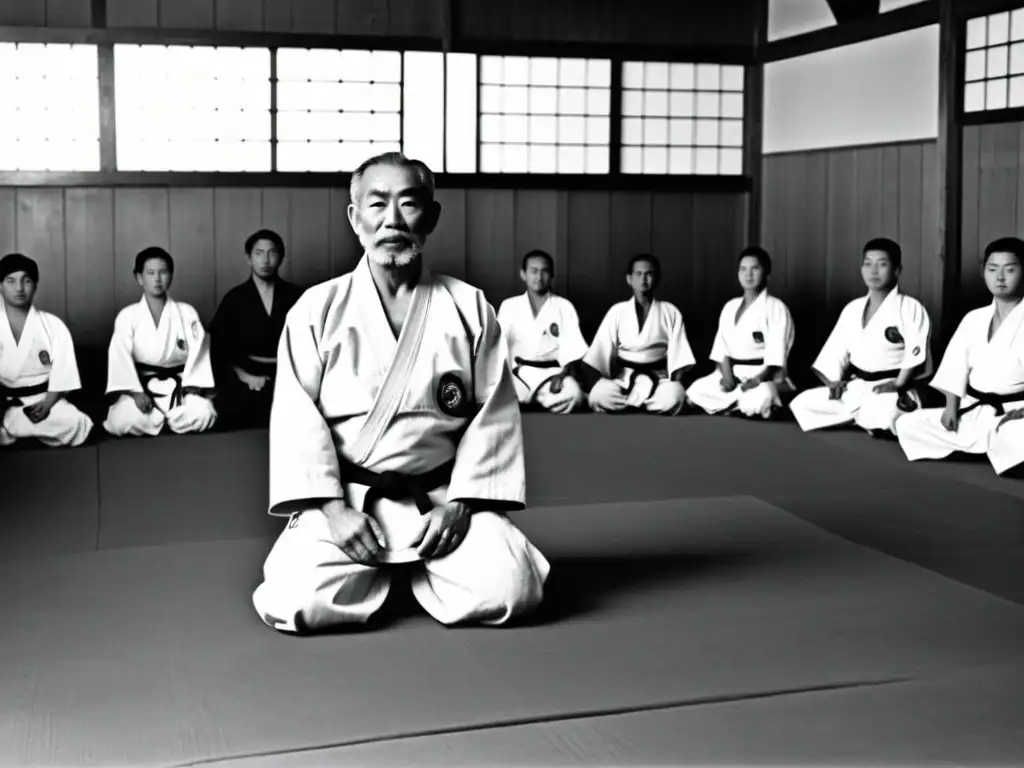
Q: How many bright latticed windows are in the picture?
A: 6